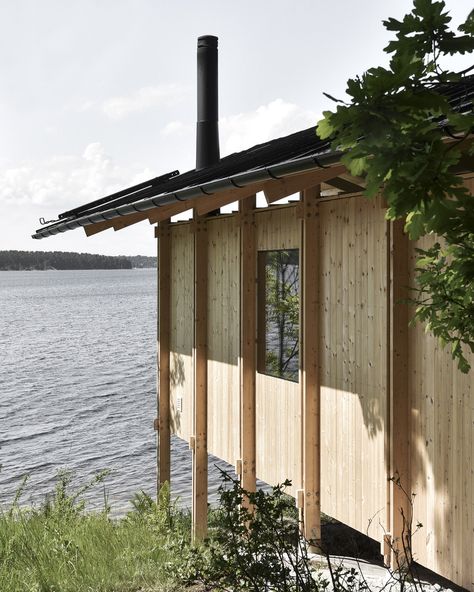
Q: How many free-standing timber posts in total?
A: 5